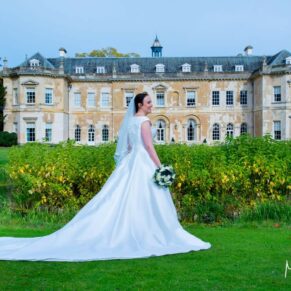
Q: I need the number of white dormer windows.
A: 9